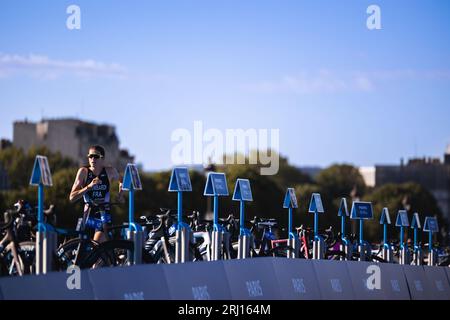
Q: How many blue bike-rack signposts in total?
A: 13